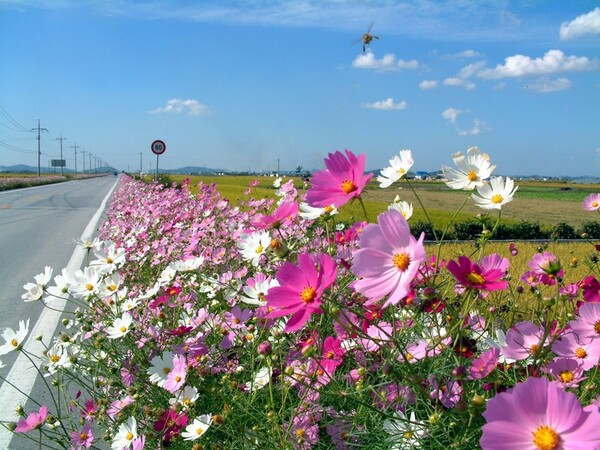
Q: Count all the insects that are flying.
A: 1